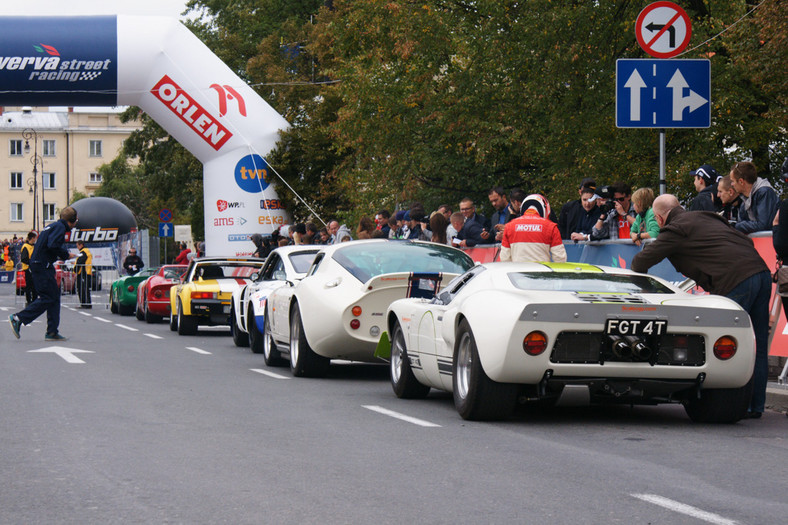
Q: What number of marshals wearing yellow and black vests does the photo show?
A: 2